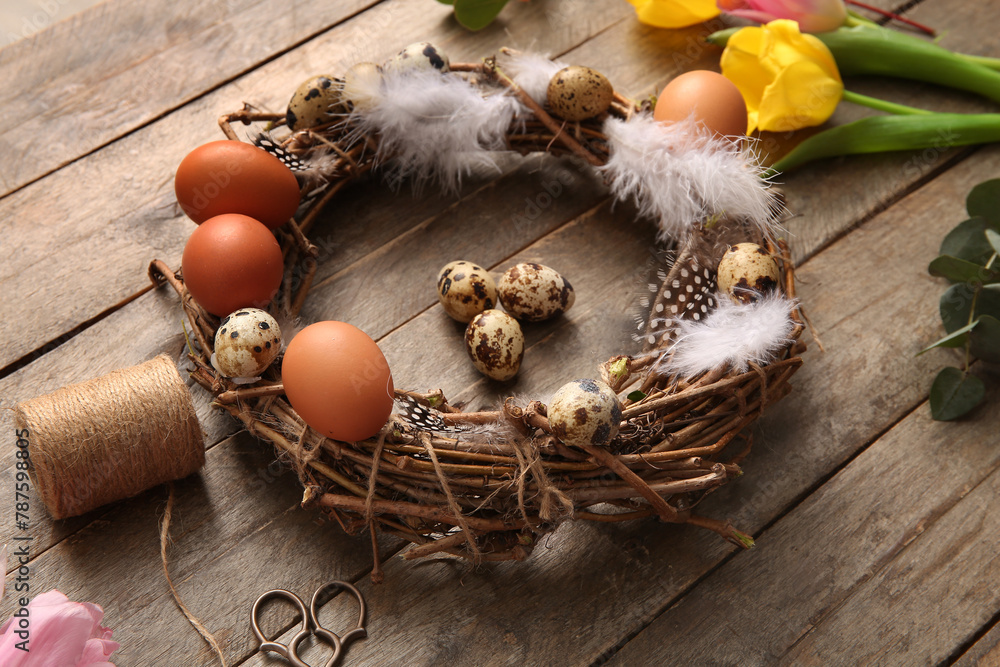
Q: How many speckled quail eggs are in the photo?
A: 10